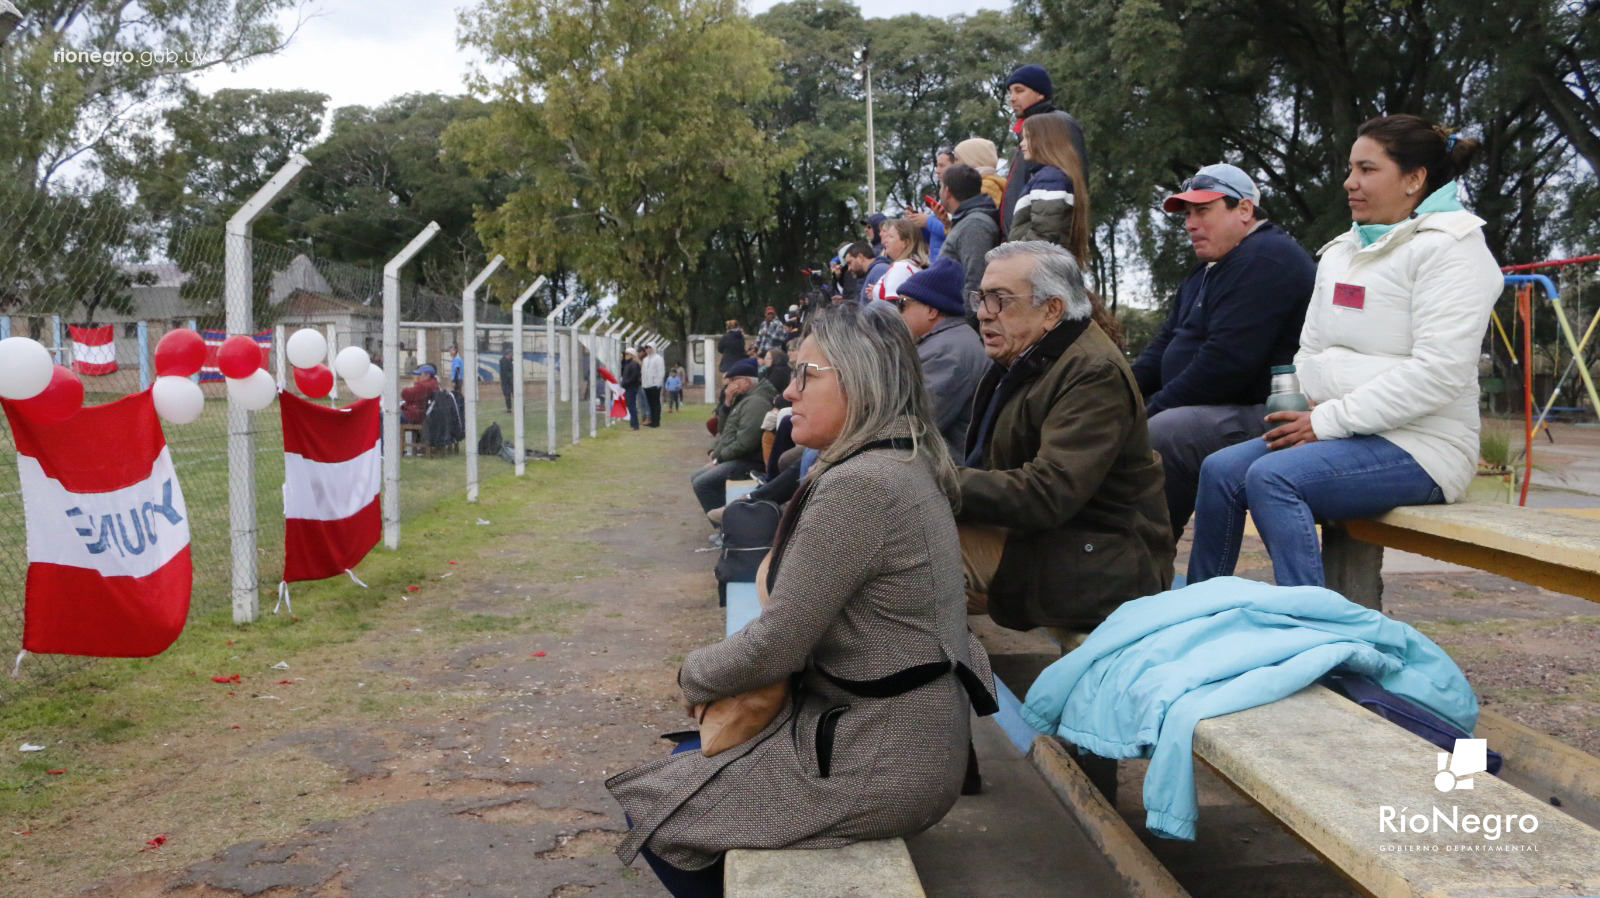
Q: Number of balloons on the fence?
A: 10